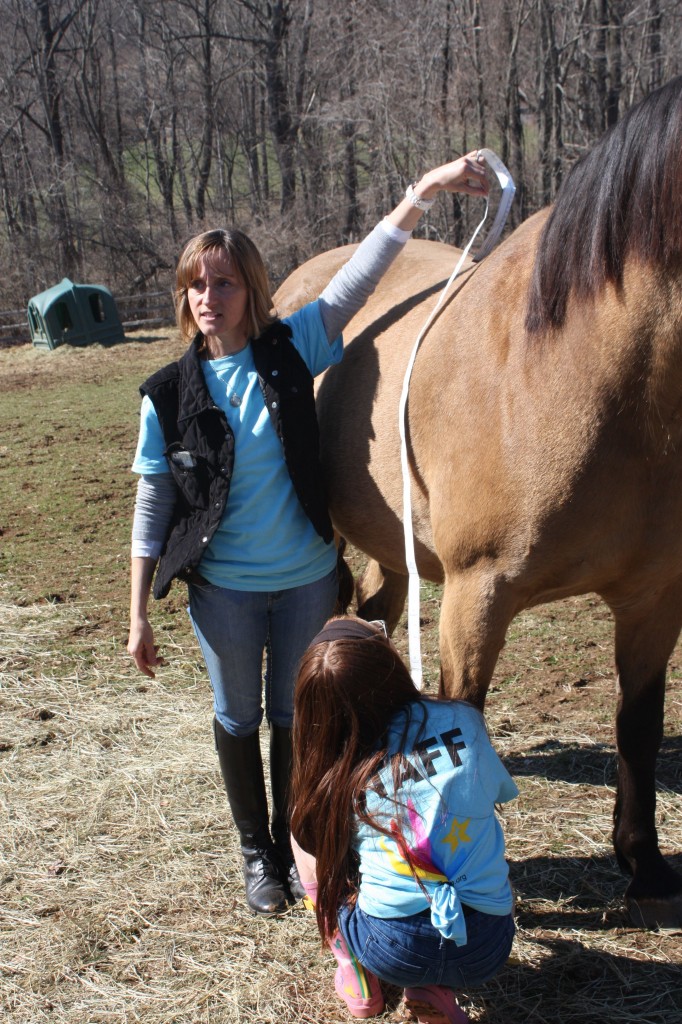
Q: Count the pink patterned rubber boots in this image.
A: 2